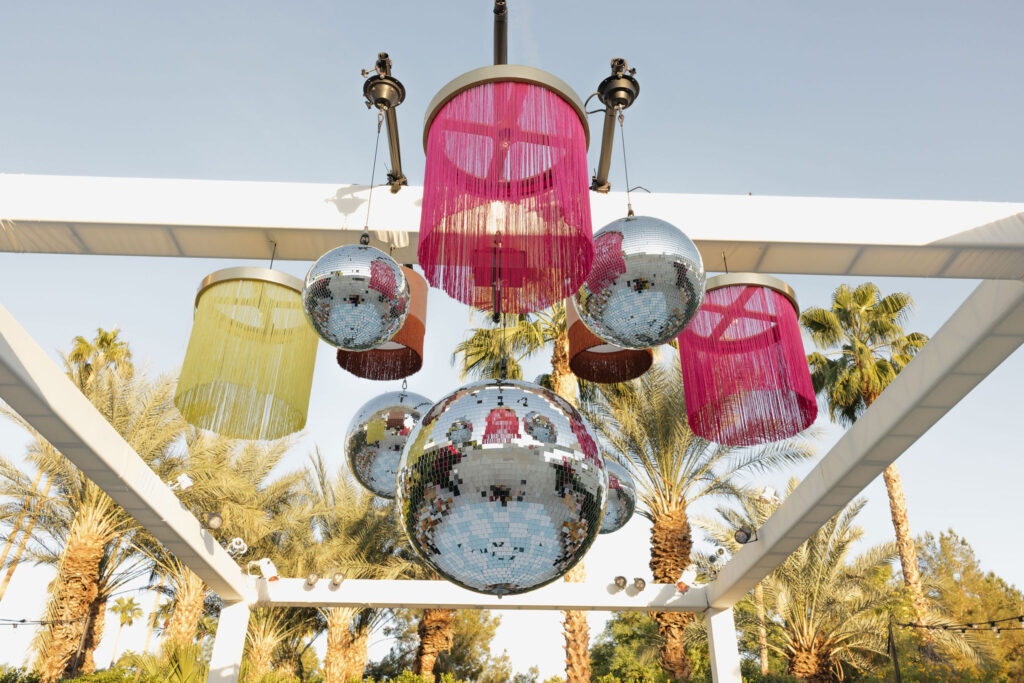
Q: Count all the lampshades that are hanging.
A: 5